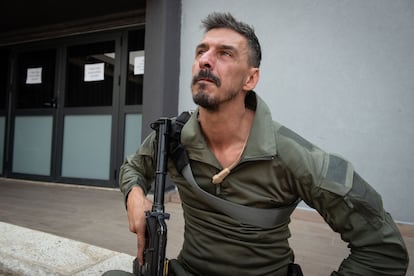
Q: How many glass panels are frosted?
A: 4